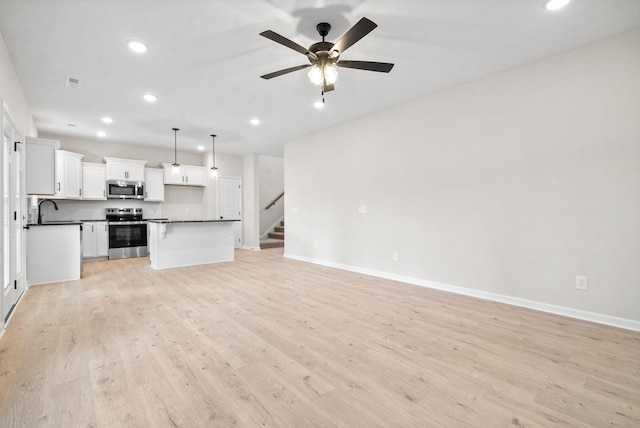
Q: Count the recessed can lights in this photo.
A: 8